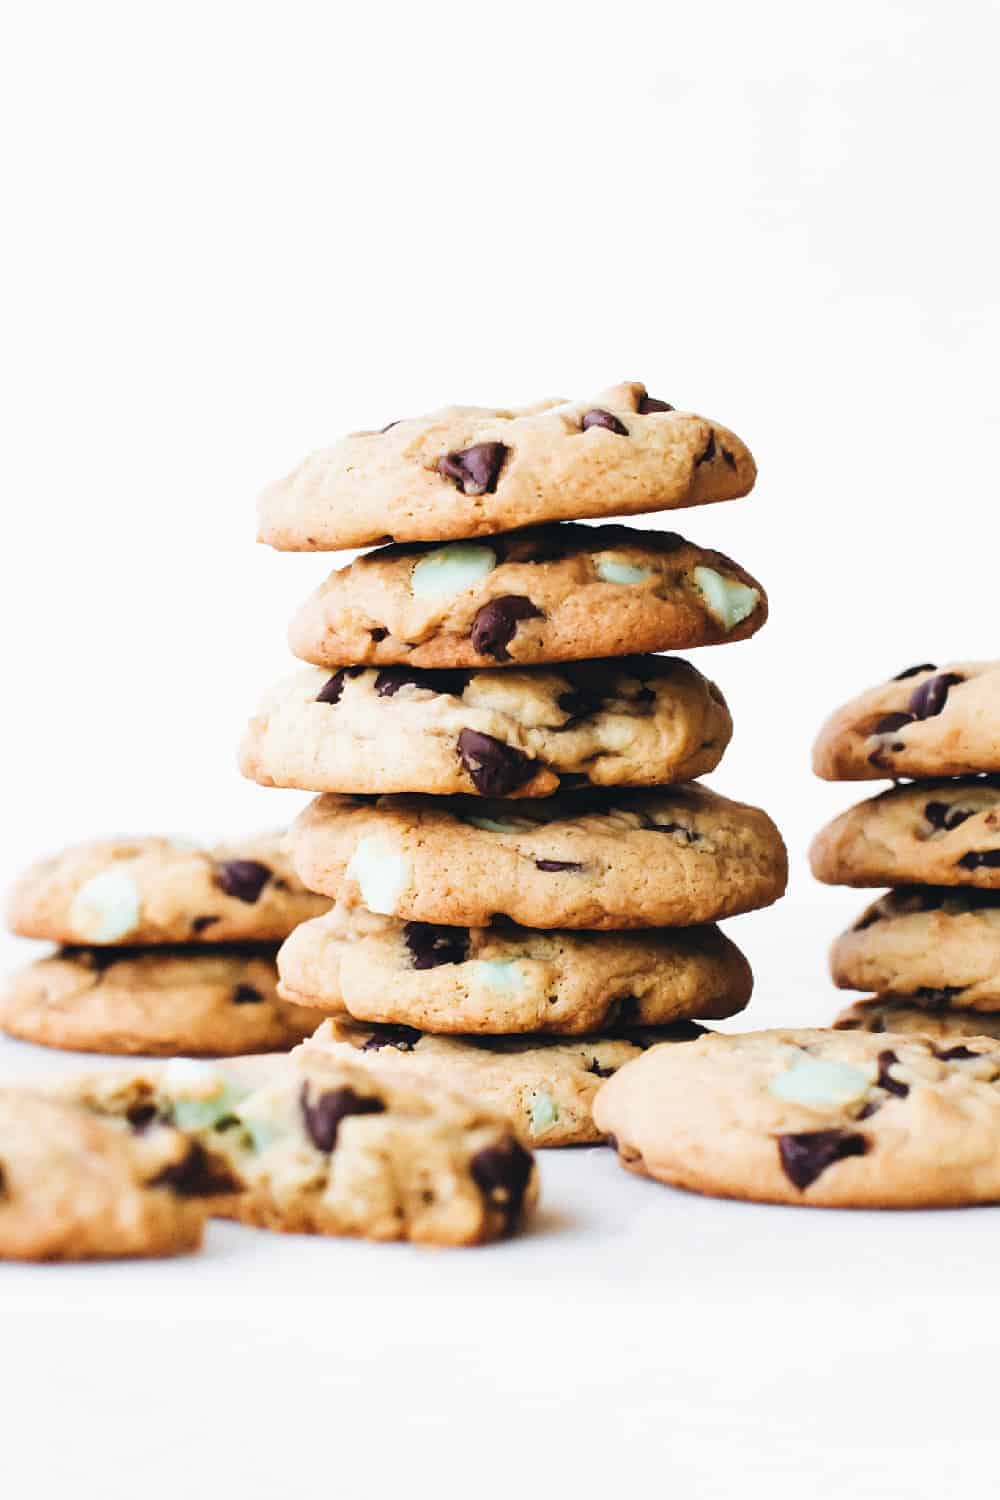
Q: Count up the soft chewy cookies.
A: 15